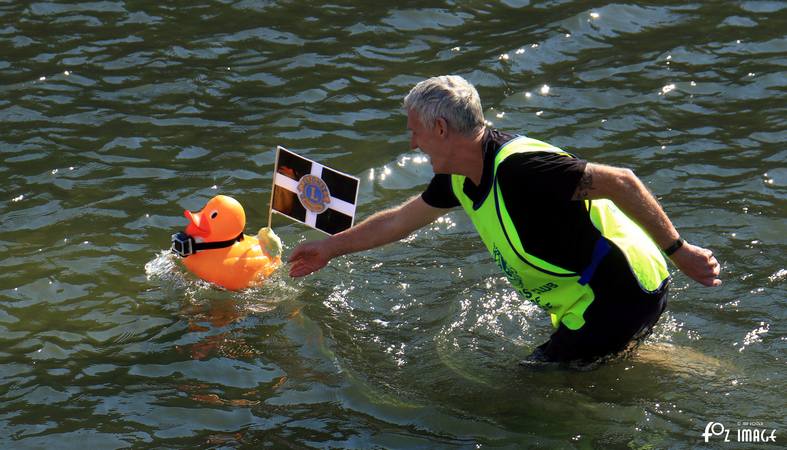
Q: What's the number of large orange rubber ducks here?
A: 1